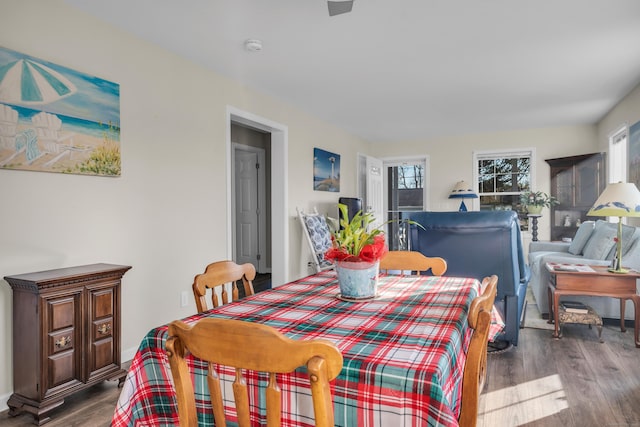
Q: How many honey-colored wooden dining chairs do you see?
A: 4